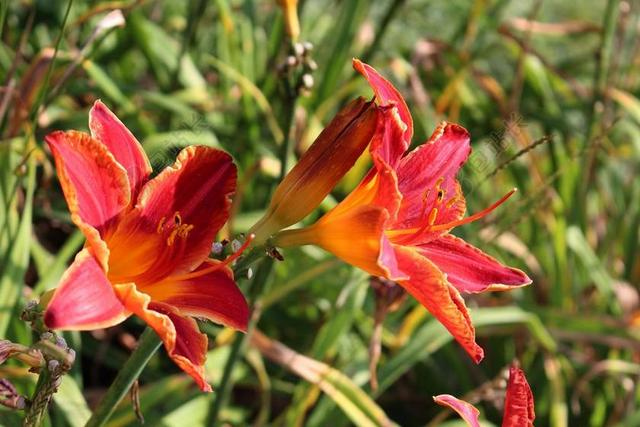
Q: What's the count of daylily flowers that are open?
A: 2